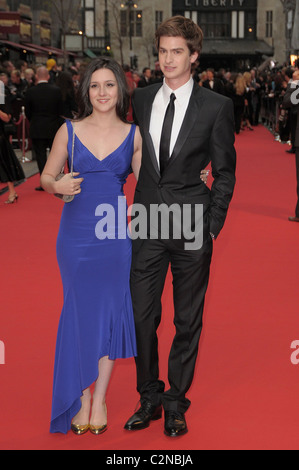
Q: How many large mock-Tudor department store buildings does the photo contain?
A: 1